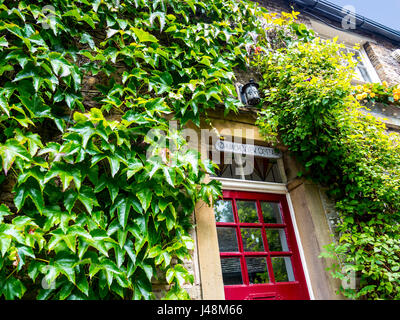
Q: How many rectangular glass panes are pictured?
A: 9